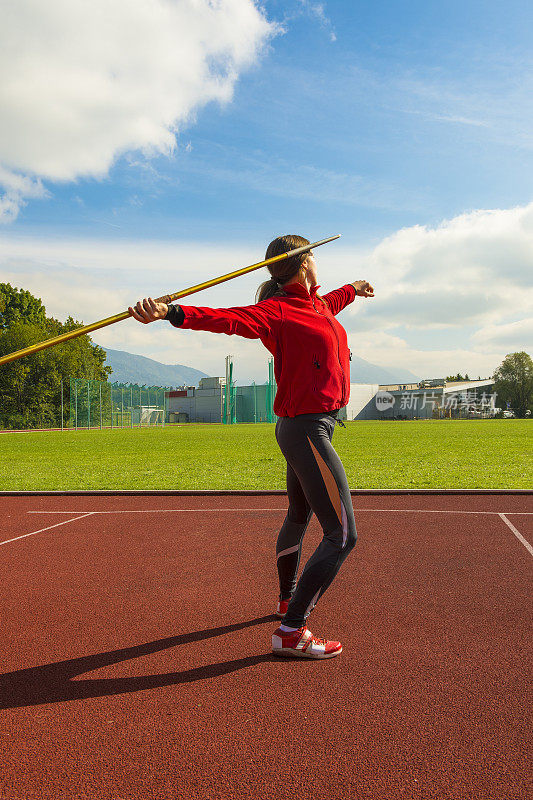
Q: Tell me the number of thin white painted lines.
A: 3